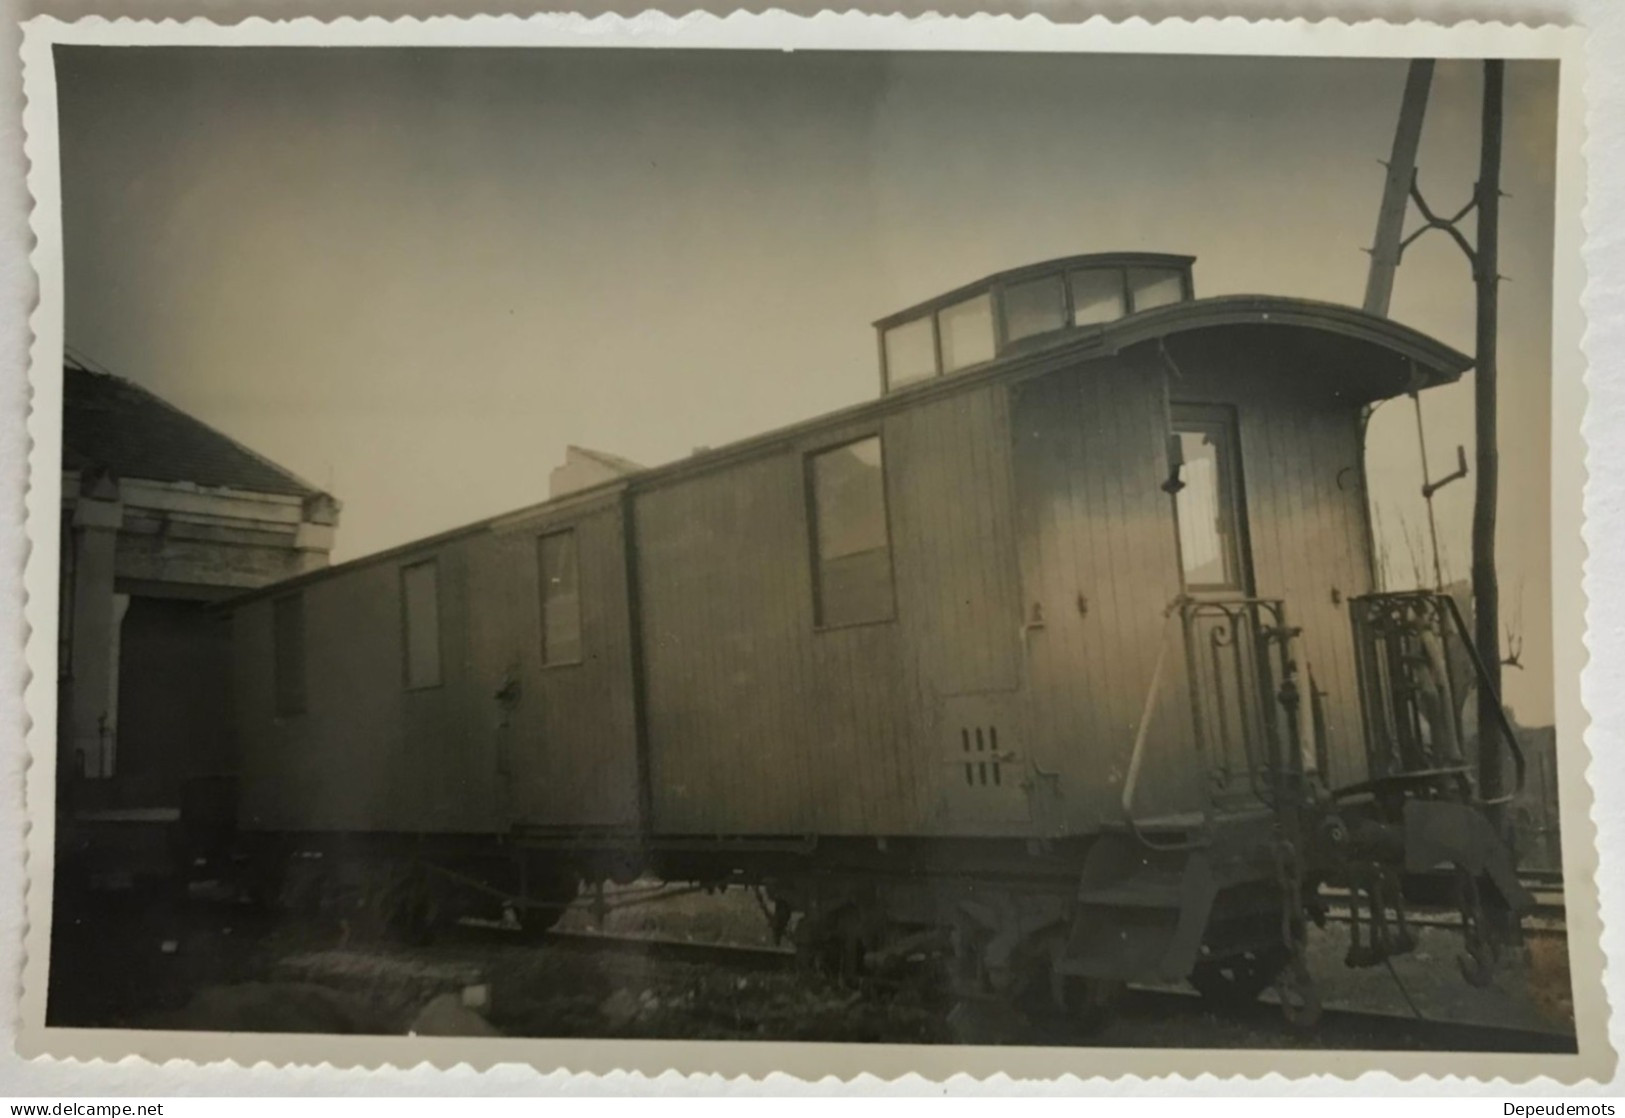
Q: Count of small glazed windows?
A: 5